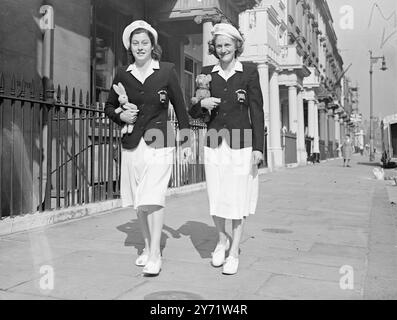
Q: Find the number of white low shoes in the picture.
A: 4